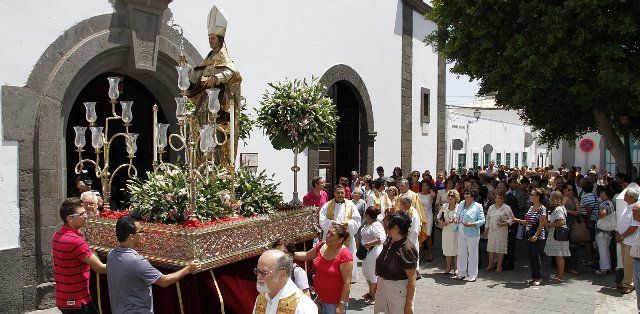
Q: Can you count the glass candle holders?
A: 12